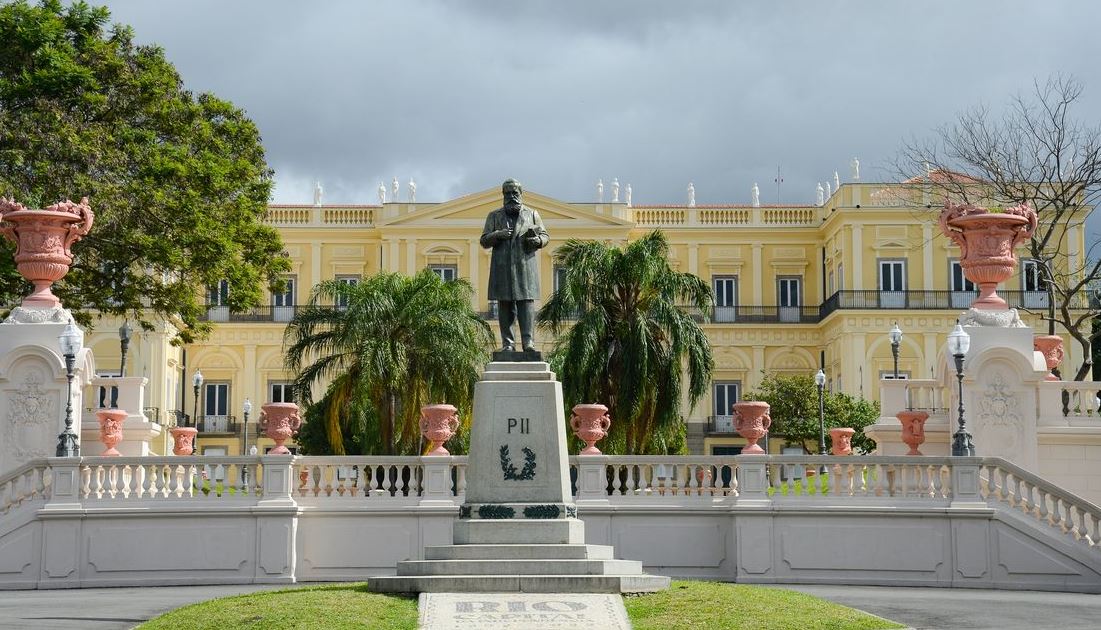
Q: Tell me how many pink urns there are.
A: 11